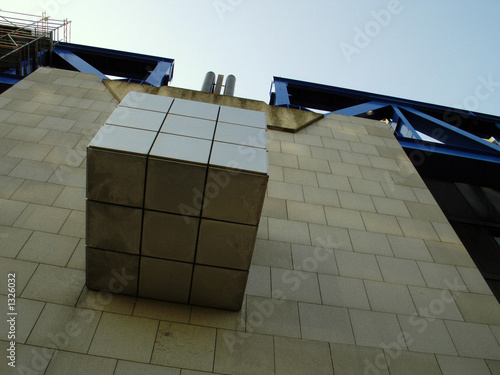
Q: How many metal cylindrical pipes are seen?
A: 2